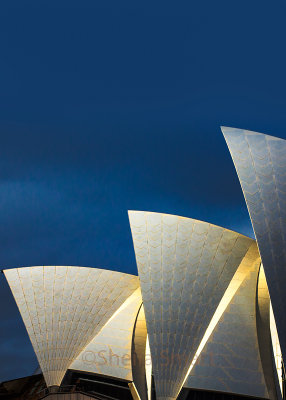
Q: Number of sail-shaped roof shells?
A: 3